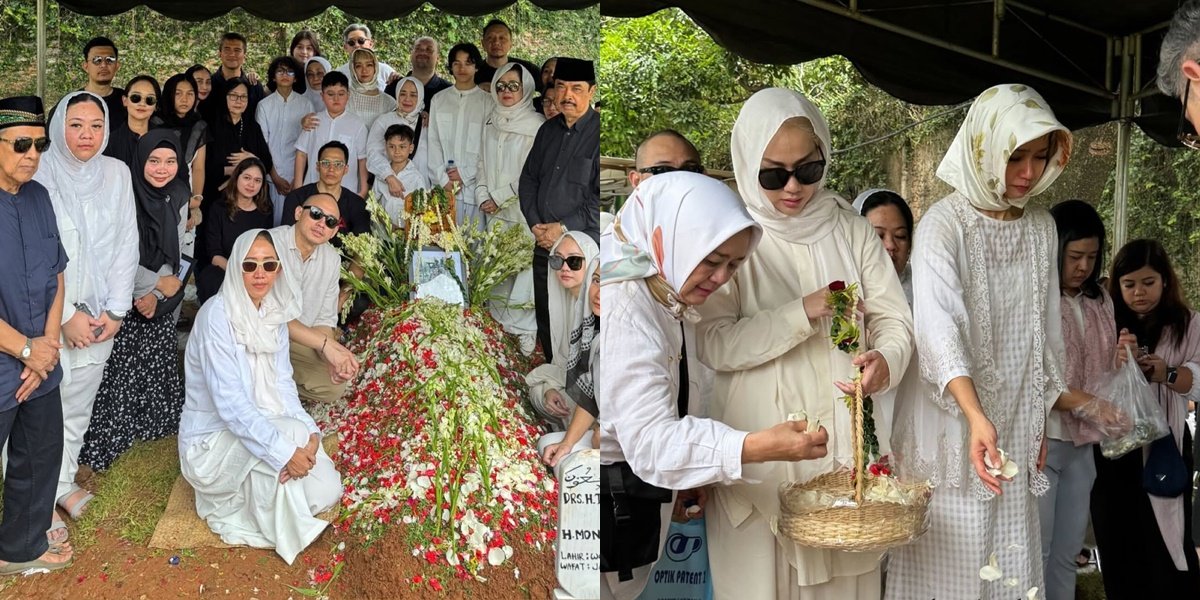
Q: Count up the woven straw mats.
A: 1